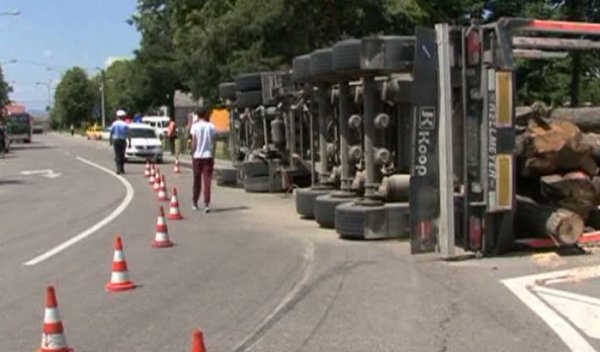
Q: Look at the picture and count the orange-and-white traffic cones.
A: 10